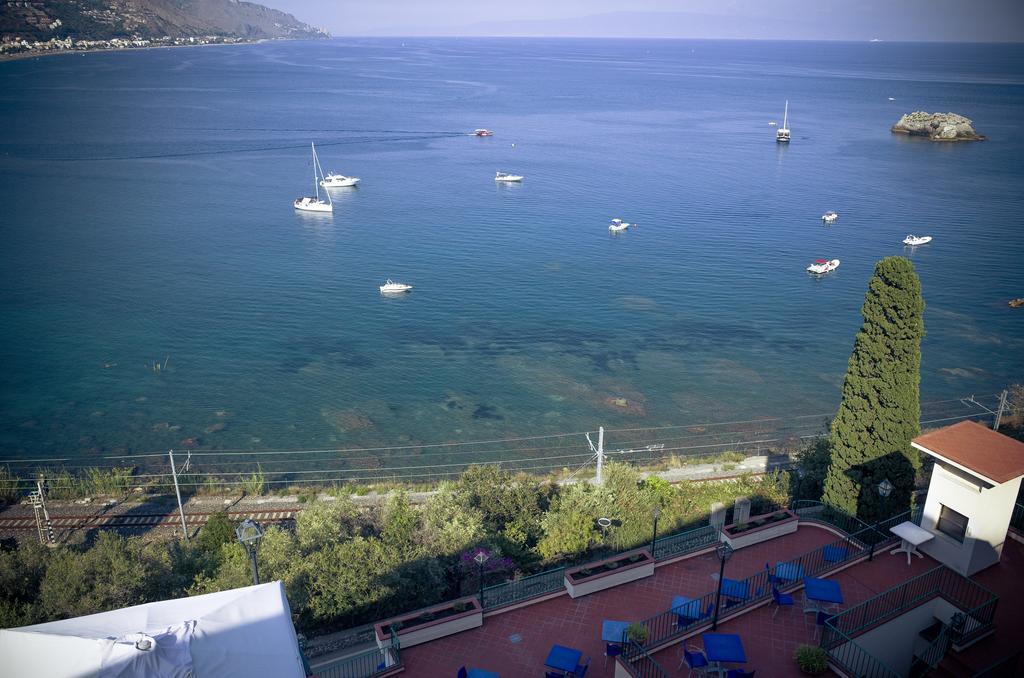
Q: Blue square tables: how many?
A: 9